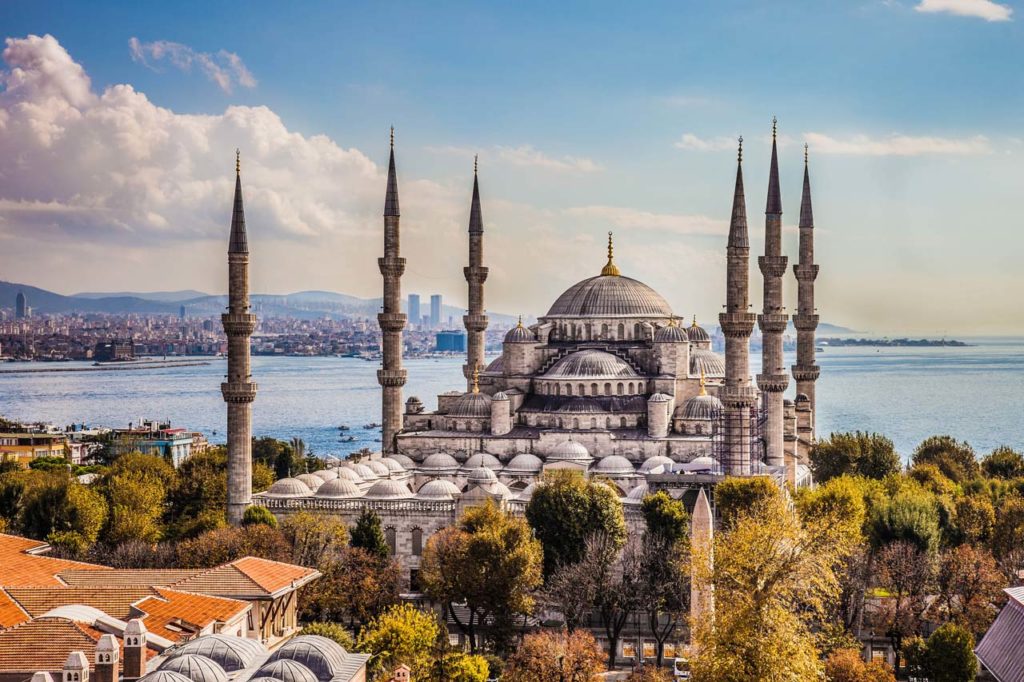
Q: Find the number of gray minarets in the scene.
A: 6